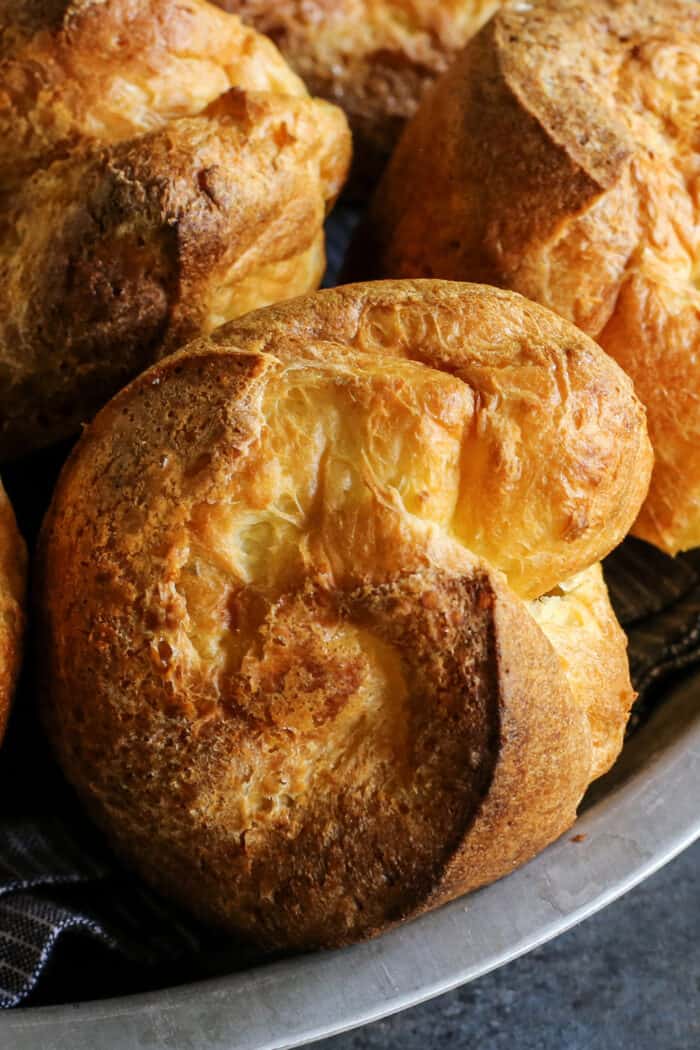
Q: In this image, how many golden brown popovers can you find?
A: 5